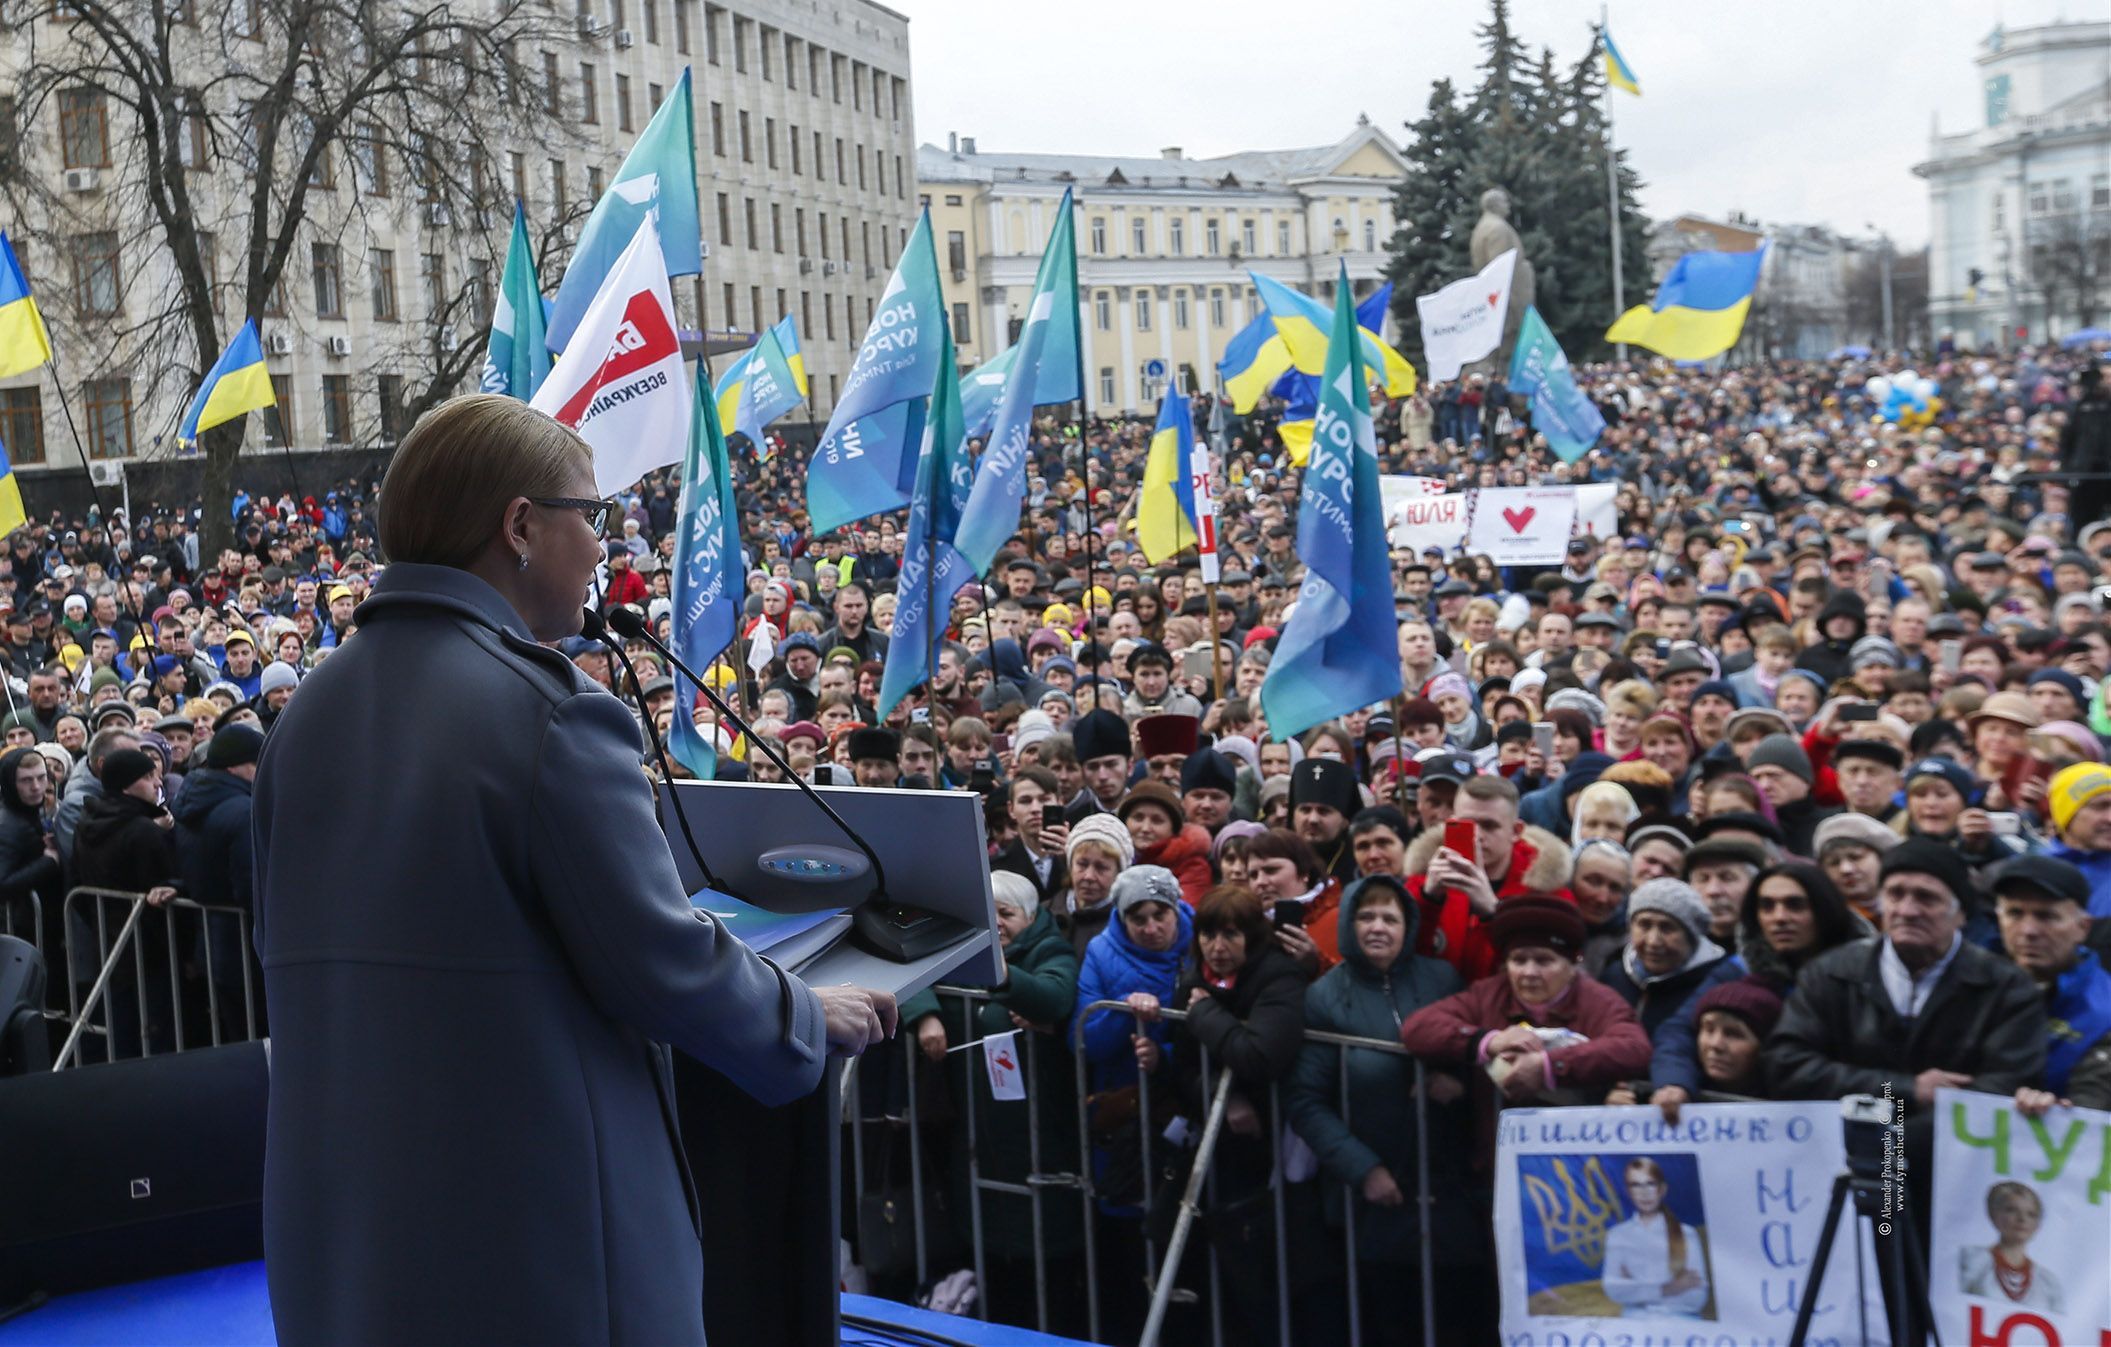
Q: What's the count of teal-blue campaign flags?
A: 10